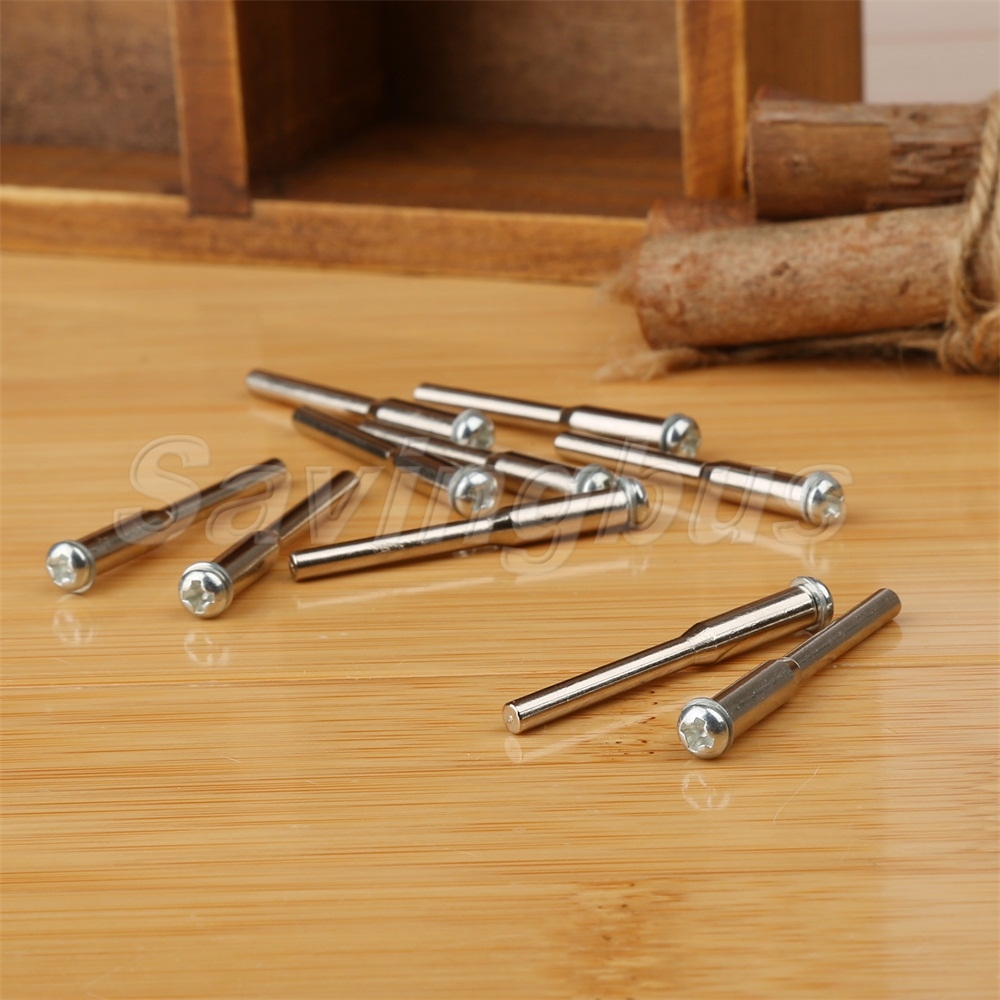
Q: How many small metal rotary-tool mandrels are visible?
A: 10